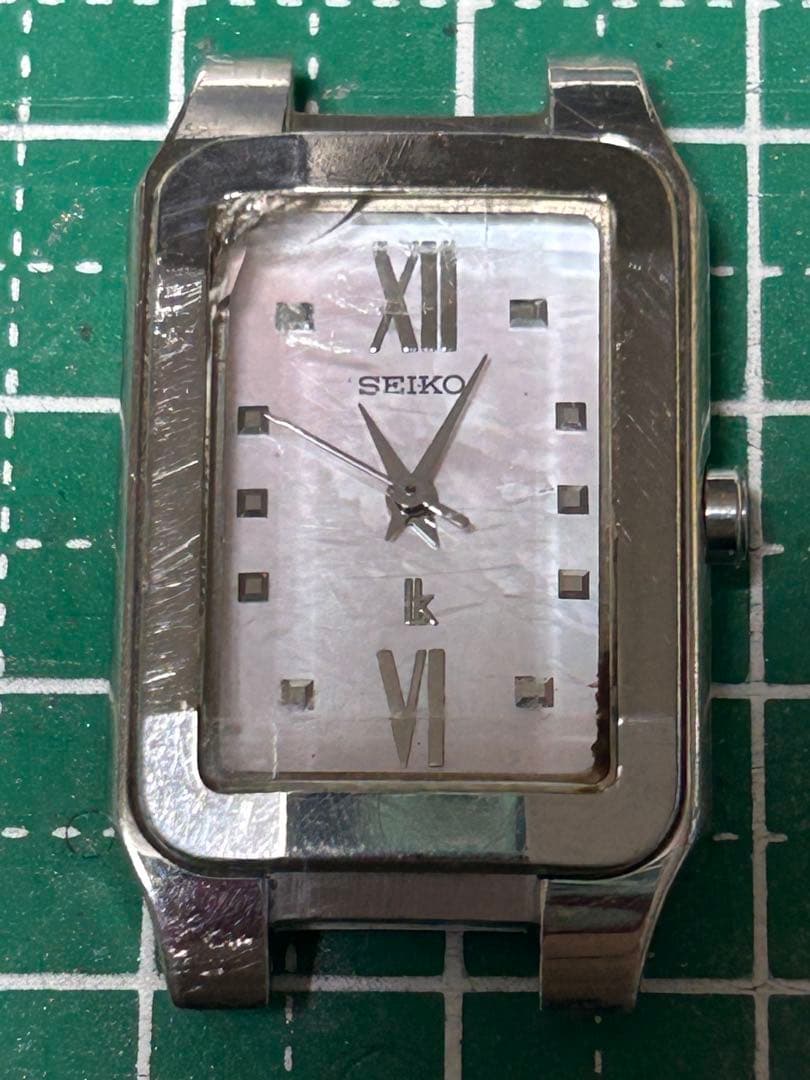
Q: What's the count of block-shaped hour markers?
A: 10